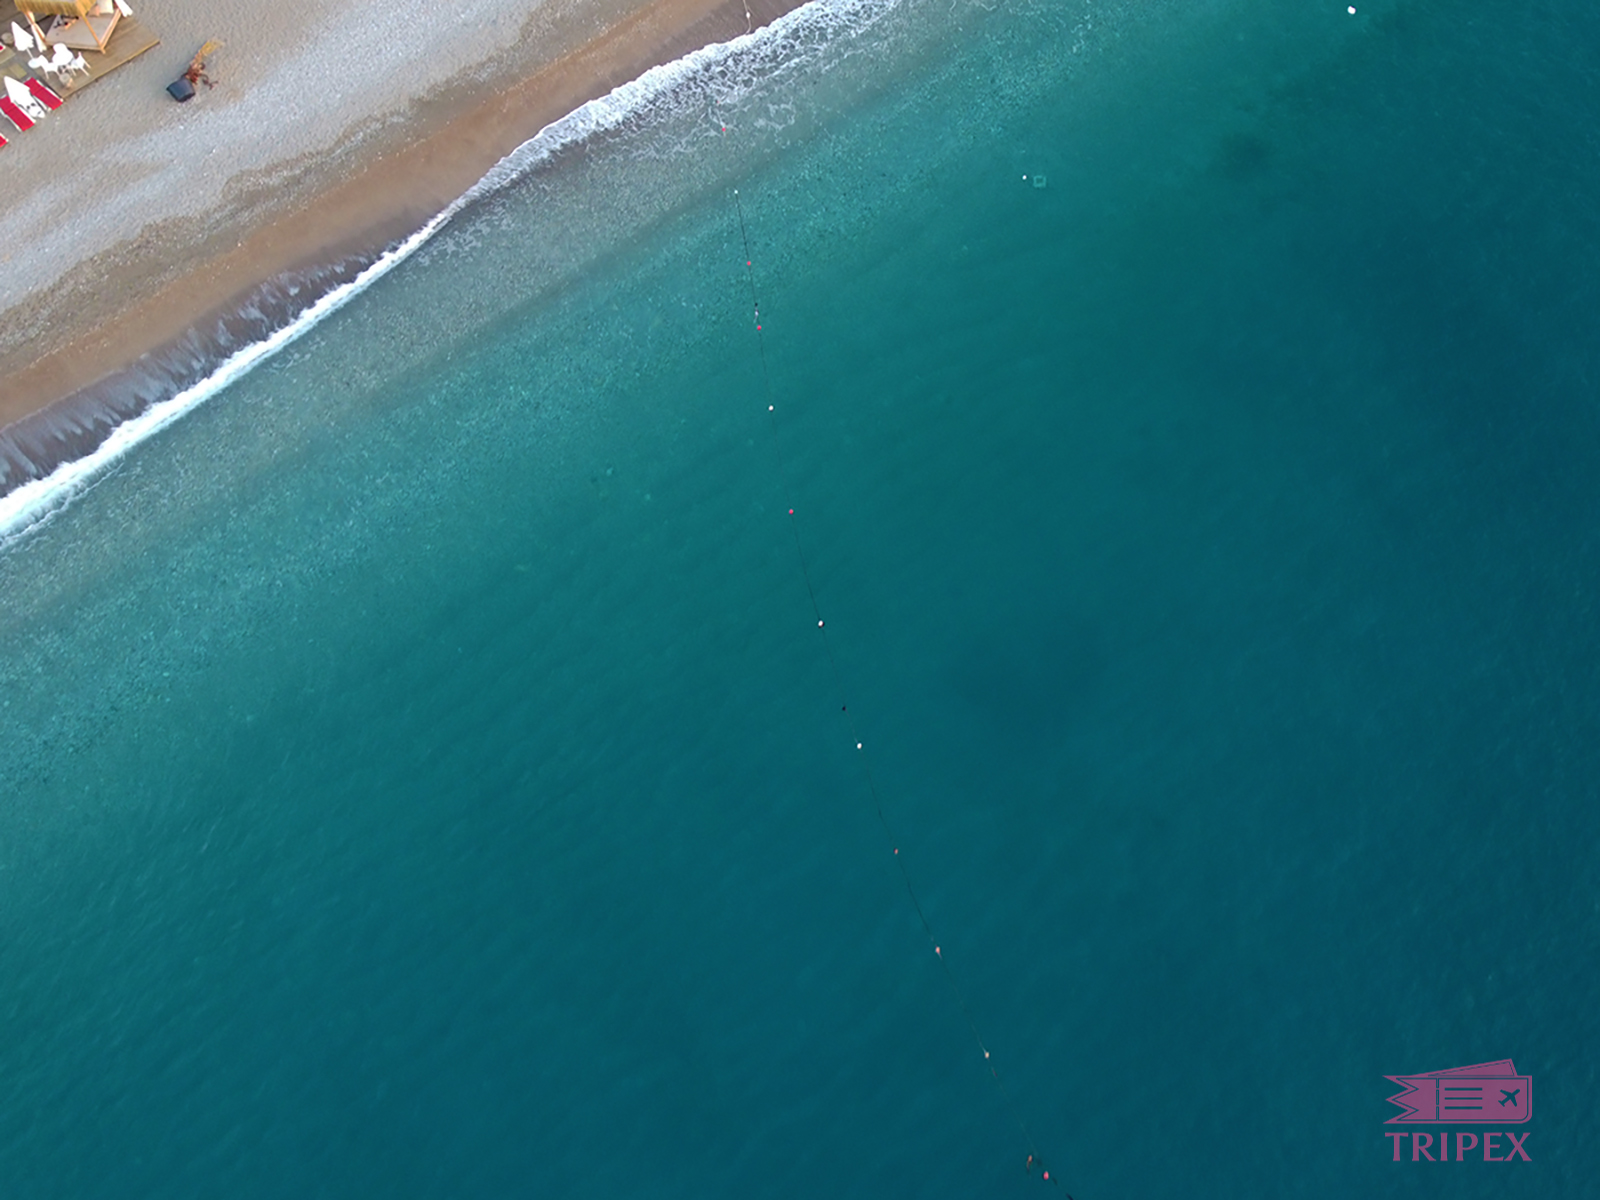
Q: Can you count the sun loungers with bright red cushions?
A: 3